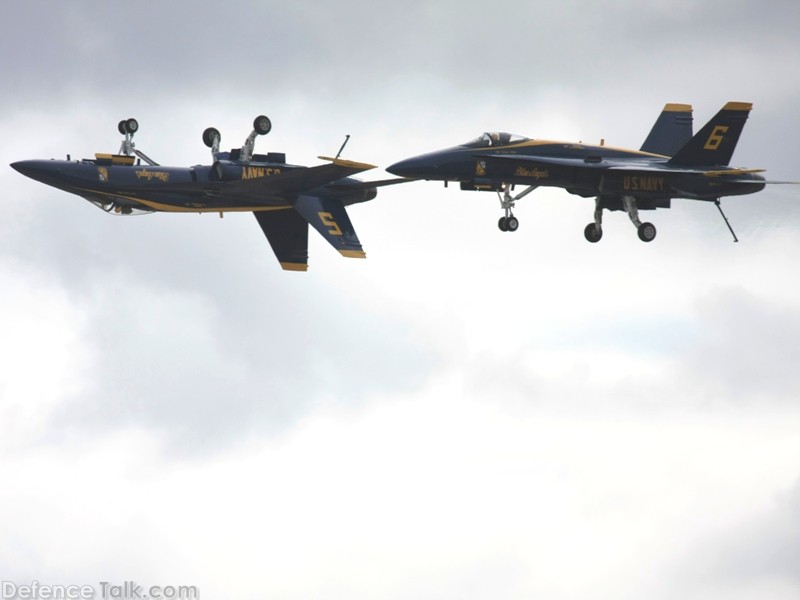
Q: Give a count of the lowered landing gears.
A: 6